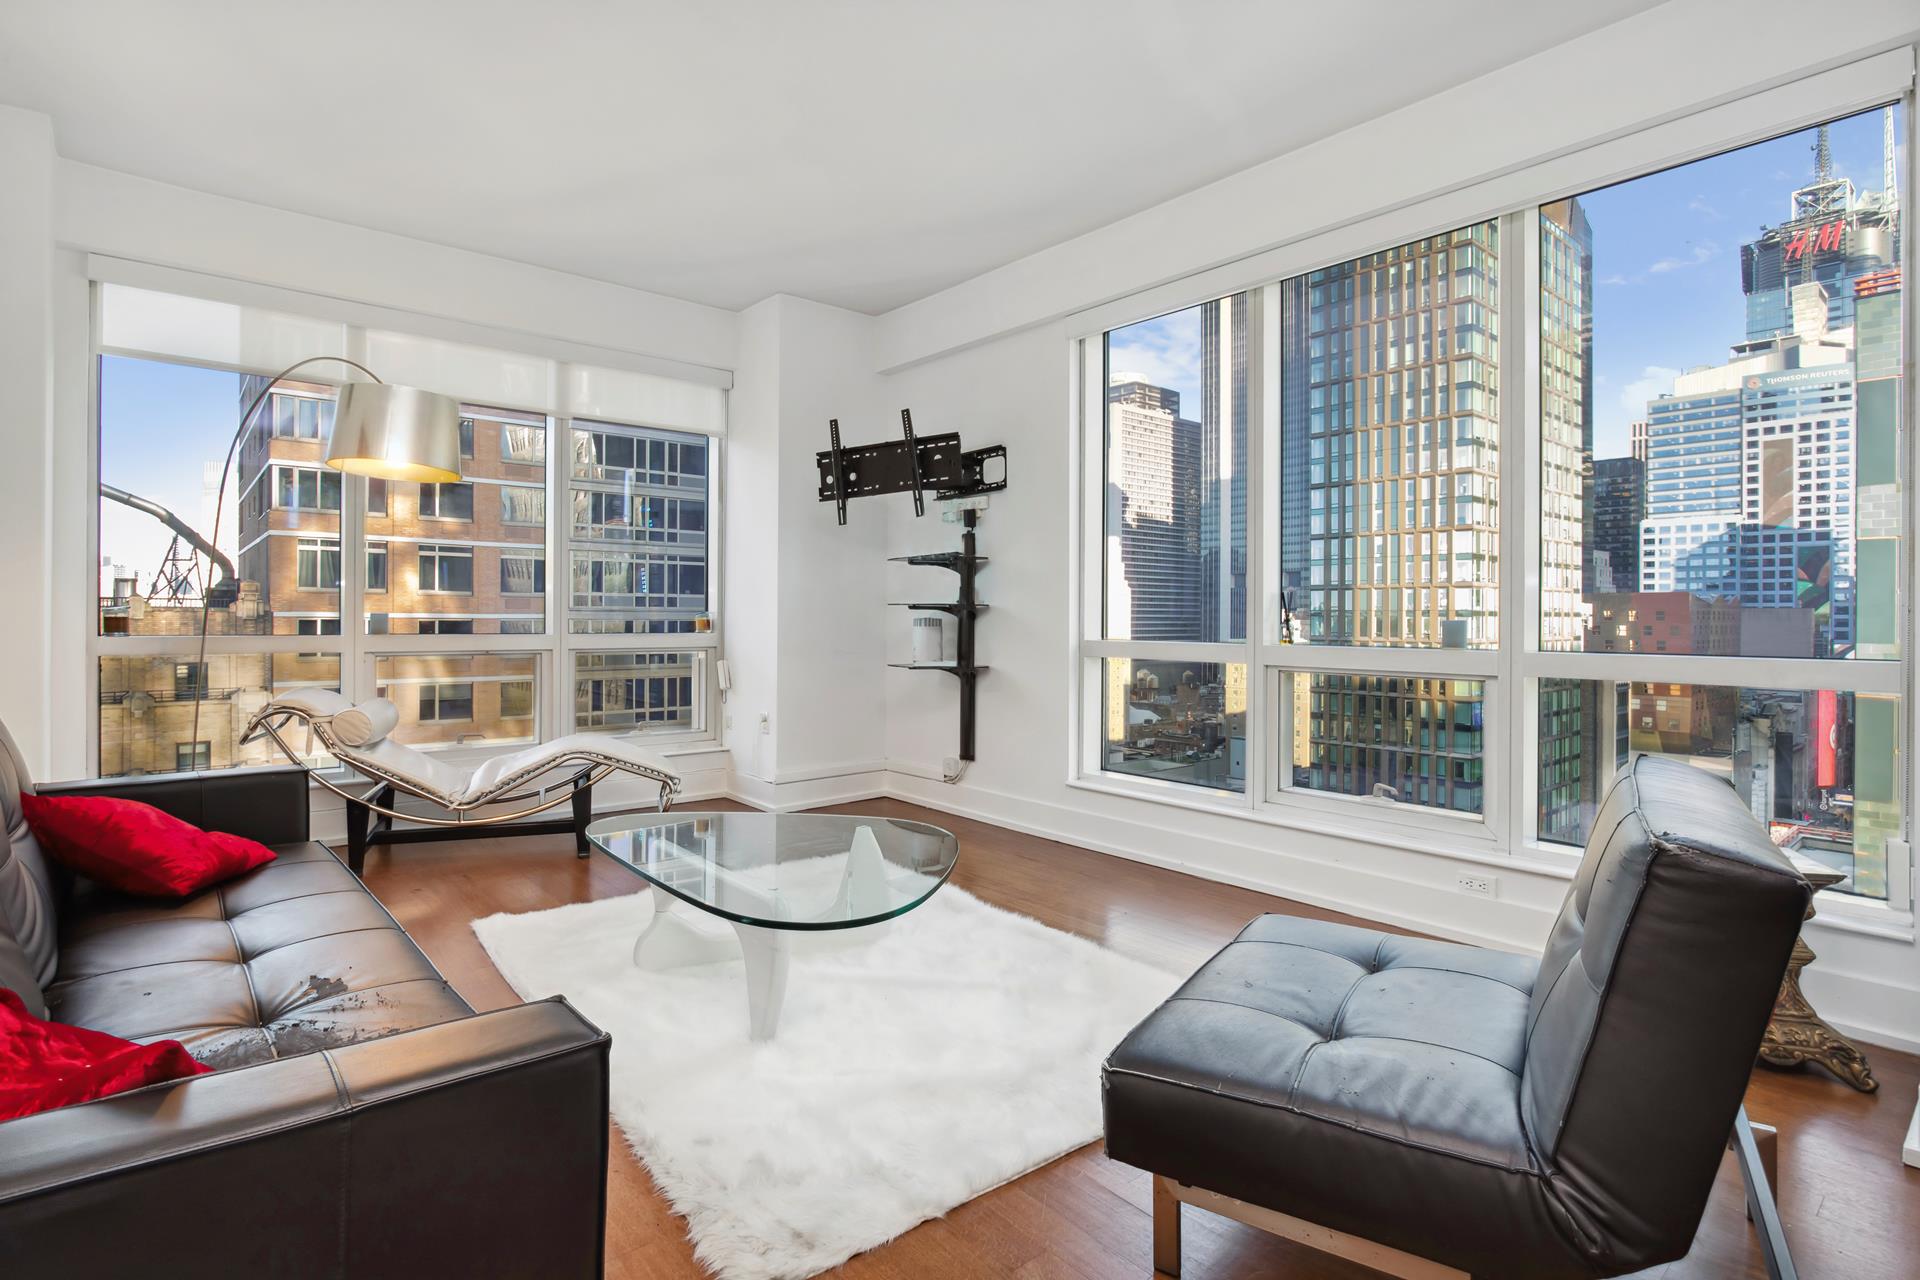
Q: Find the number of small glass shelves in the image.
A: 3